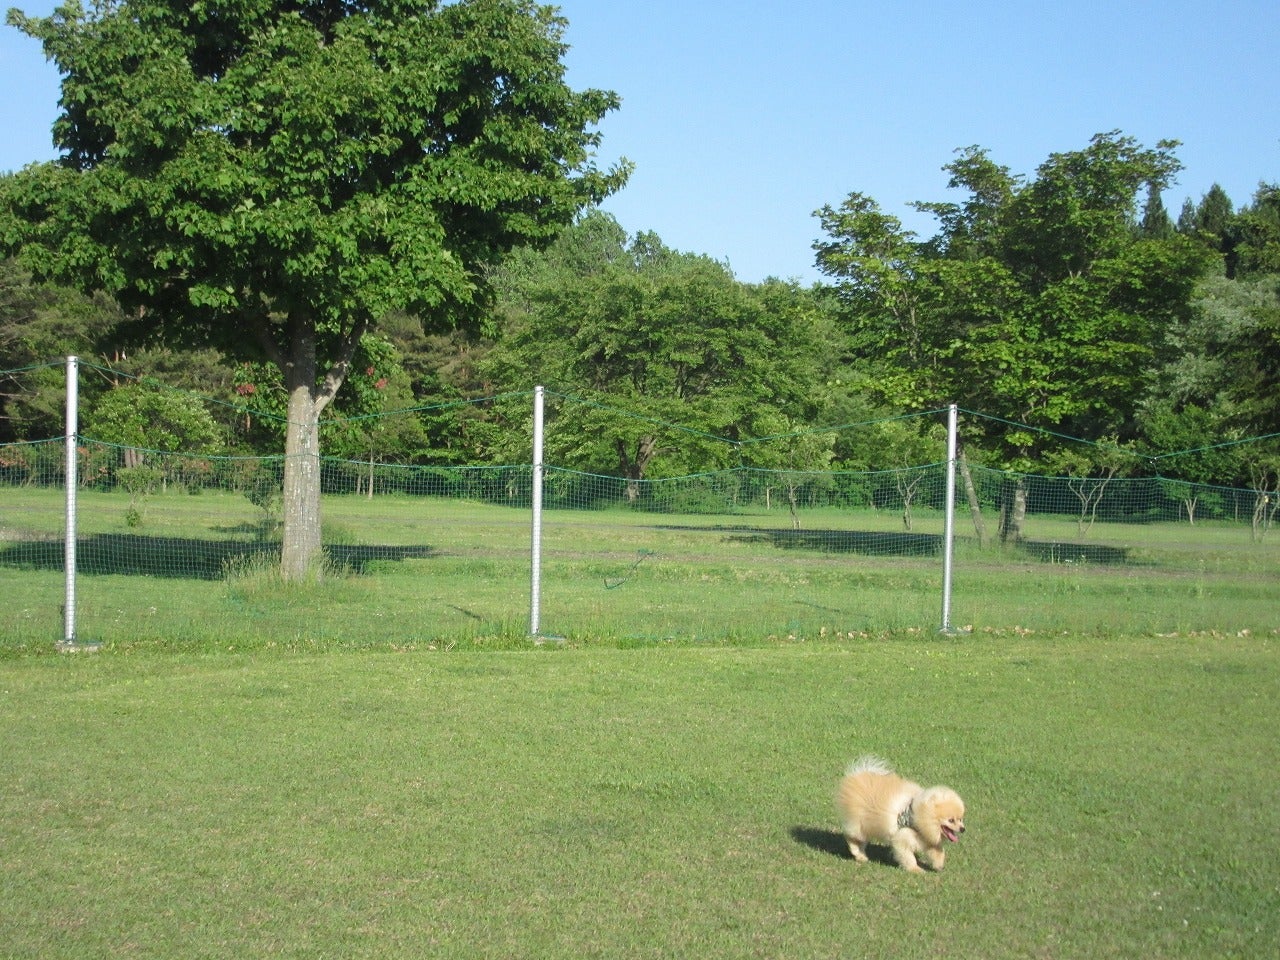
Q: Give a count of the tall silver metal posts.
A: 3